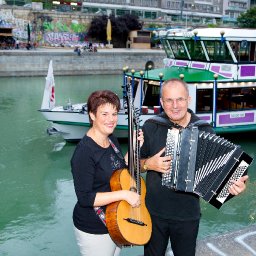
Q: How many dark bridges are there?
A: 1